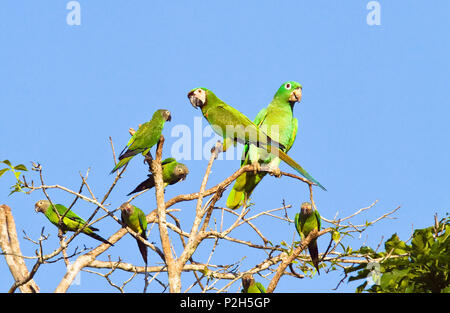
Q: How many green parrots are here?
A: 8